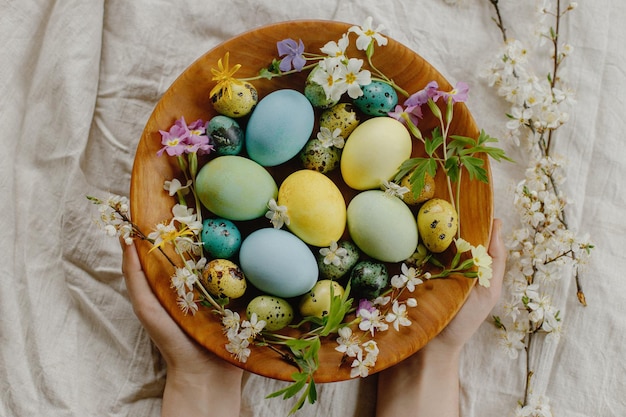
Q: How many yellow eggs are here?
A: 8